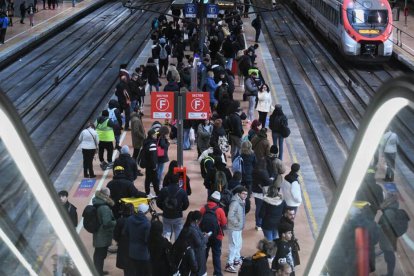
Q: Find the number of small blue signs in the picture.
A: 2